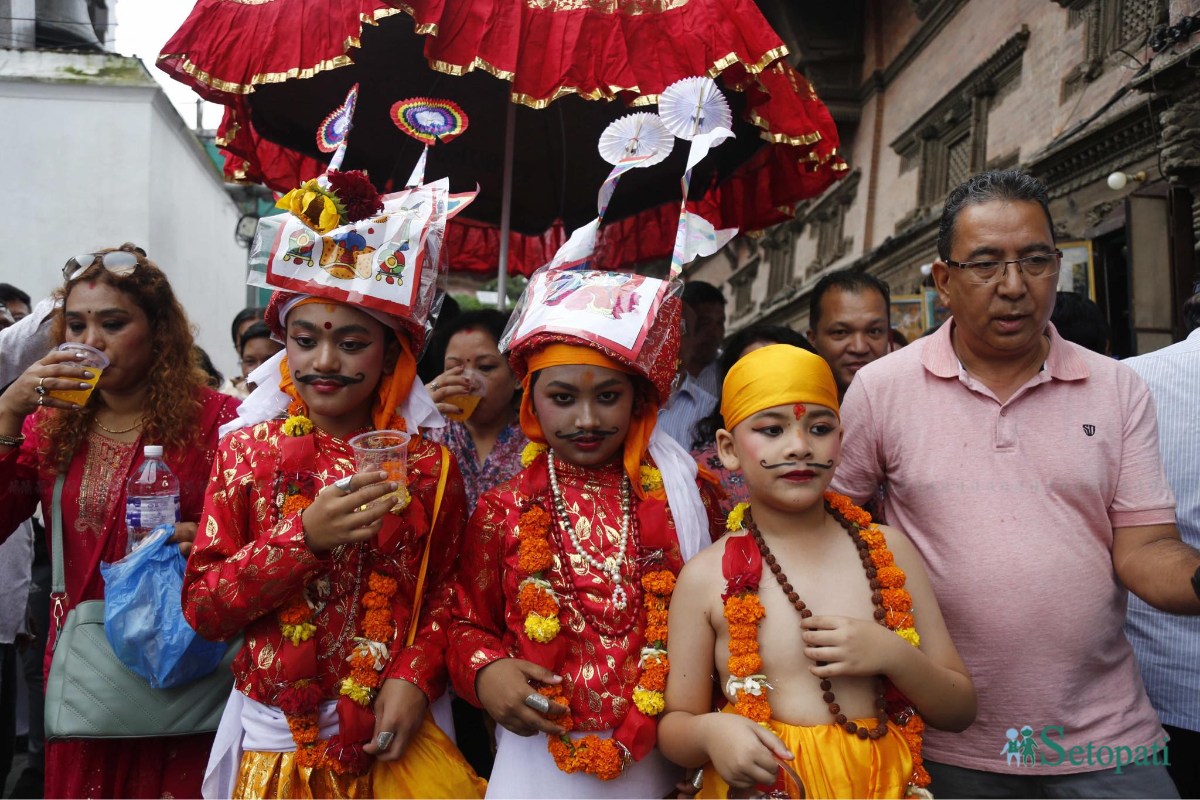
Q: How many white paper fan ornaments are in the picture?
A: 2